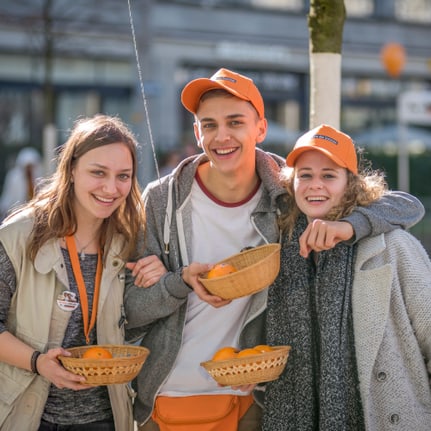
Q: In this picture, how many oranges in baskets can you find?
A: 5